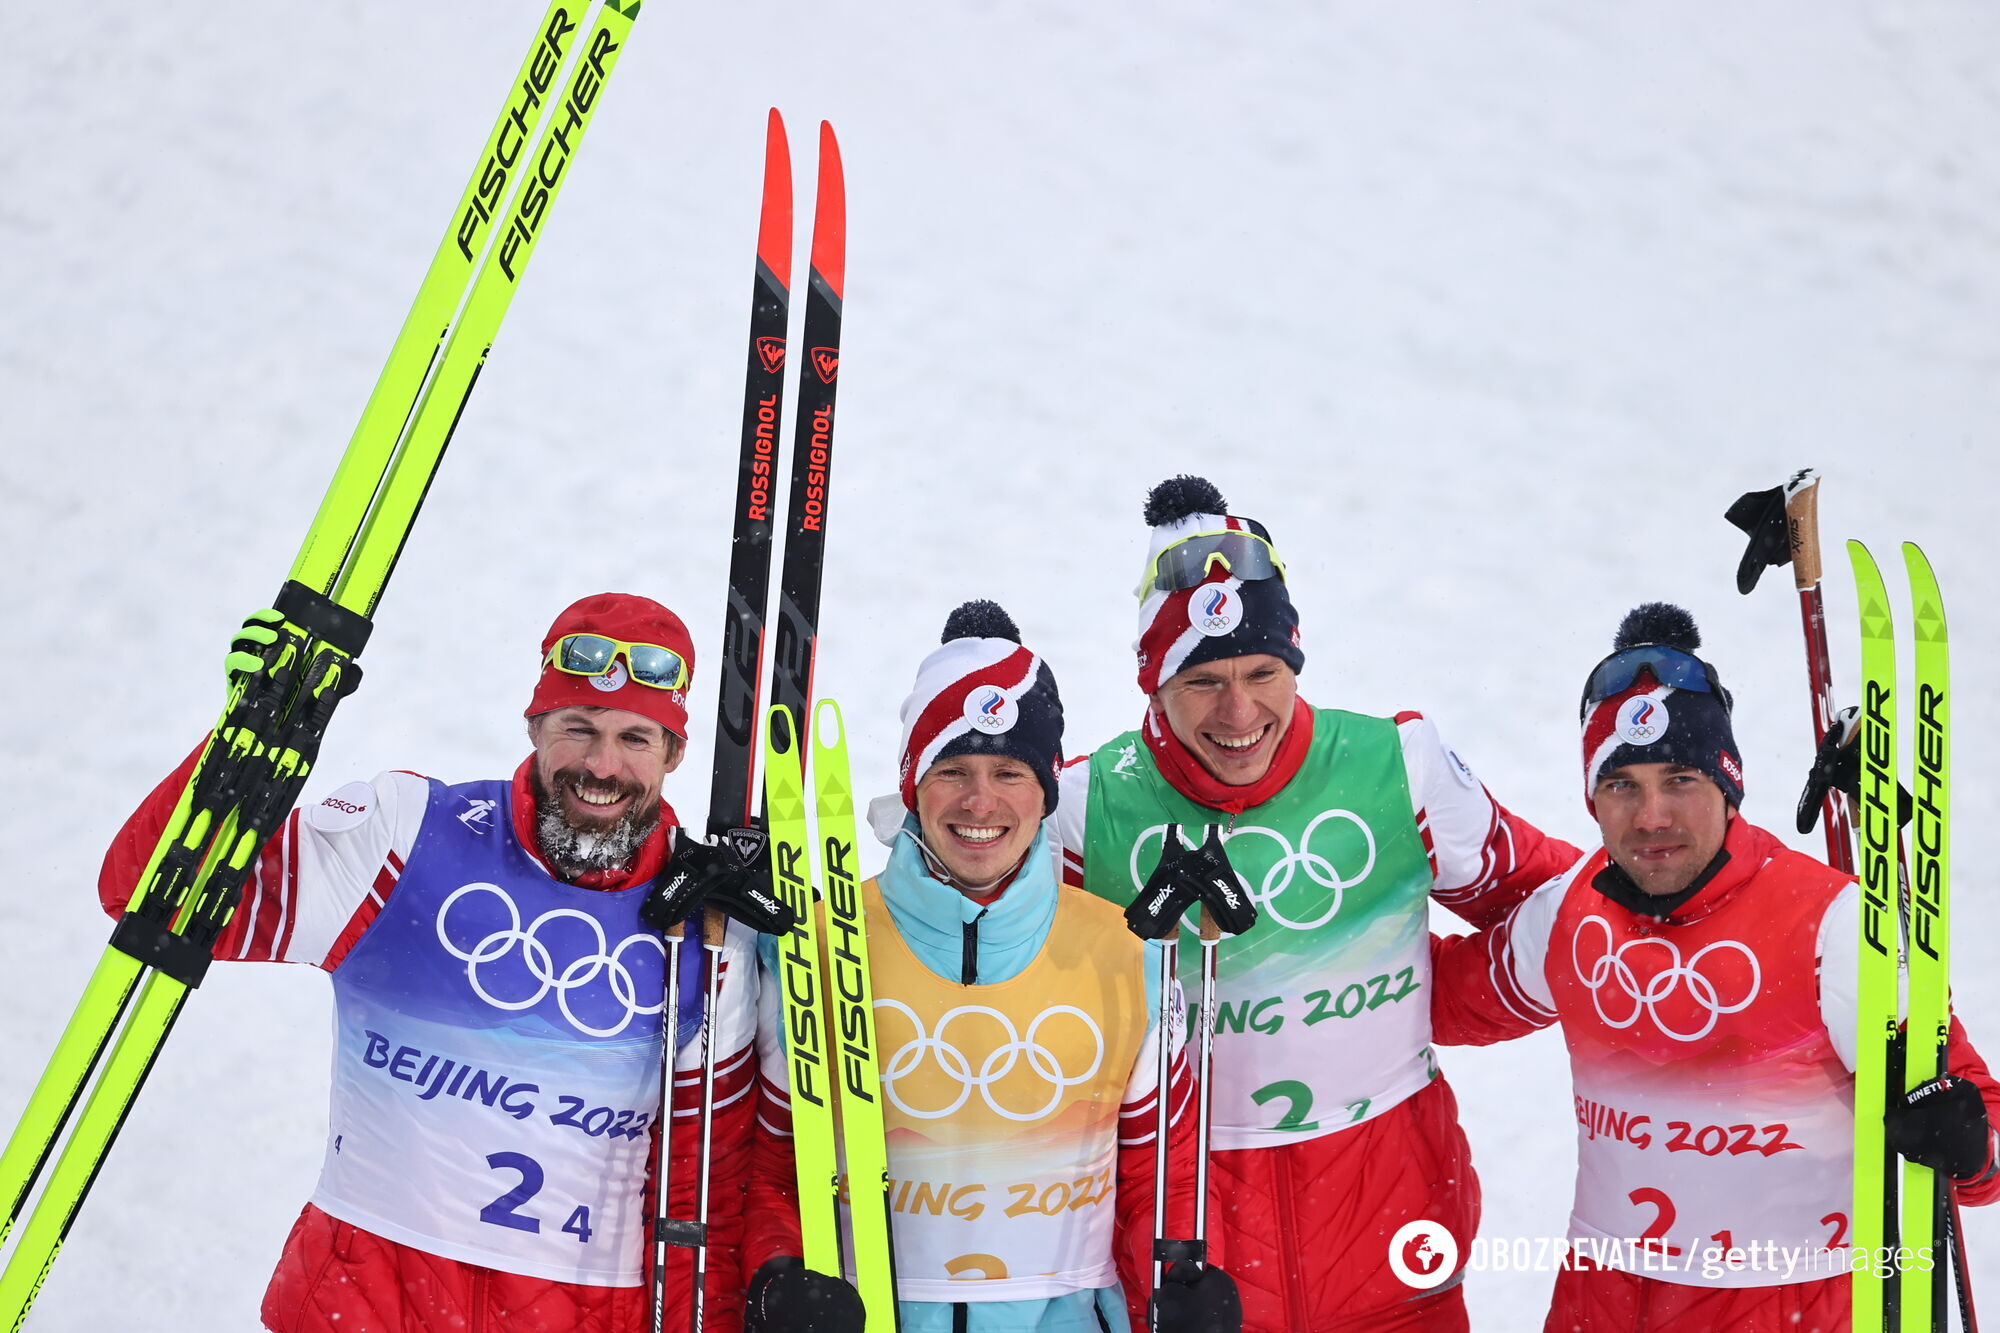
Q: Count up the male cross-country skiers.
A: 4